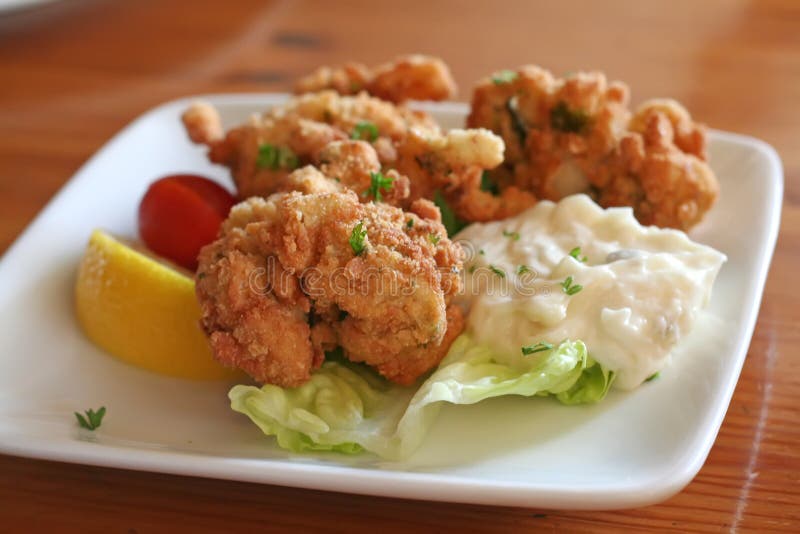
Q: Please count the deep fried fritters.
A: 4